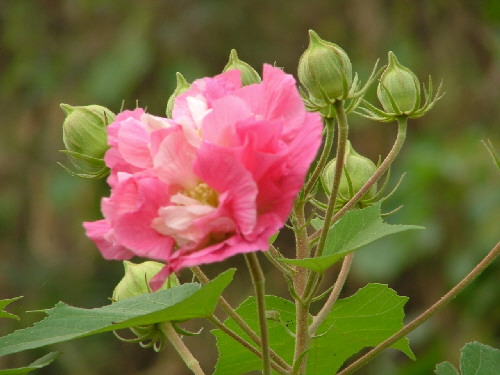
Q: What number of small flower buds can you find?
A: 7